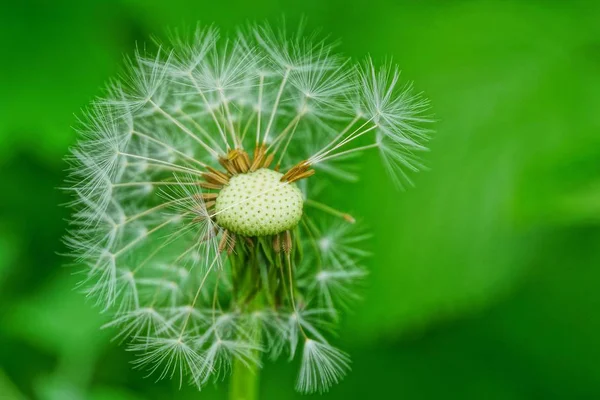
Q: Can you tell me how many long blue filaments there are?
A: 0